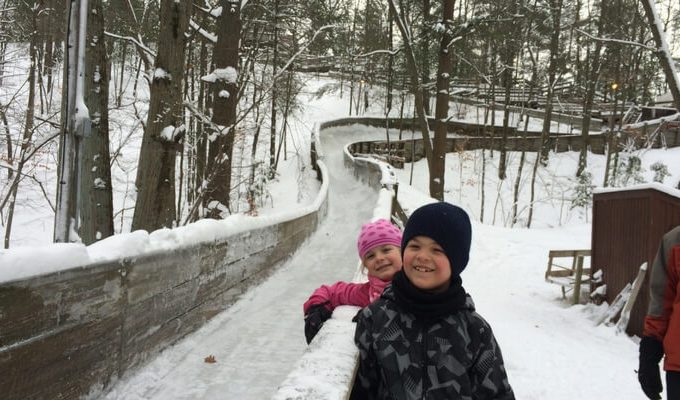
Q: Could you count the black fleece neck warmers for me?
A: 1